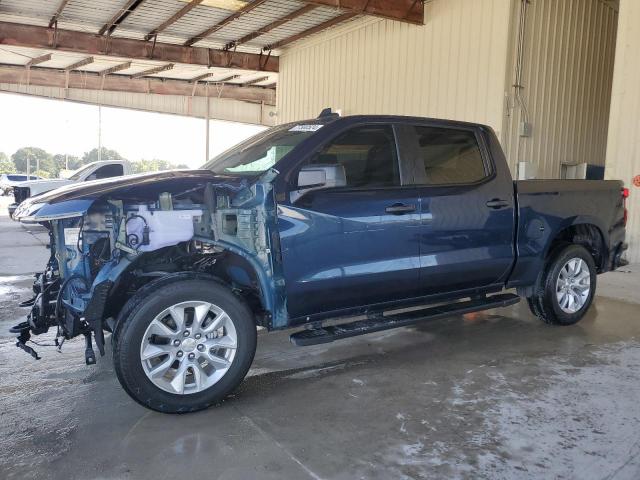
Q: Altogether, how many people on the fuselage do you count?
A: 0